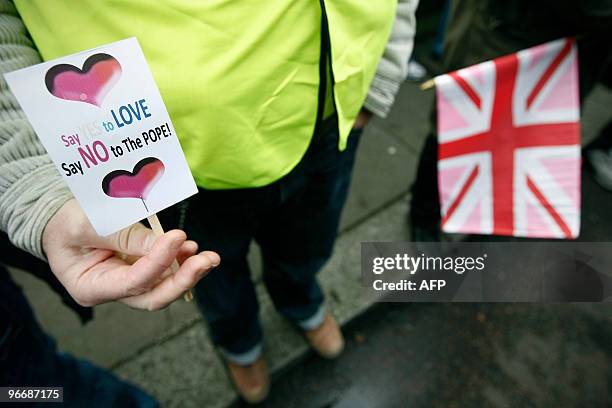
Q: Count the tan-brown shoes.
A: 2